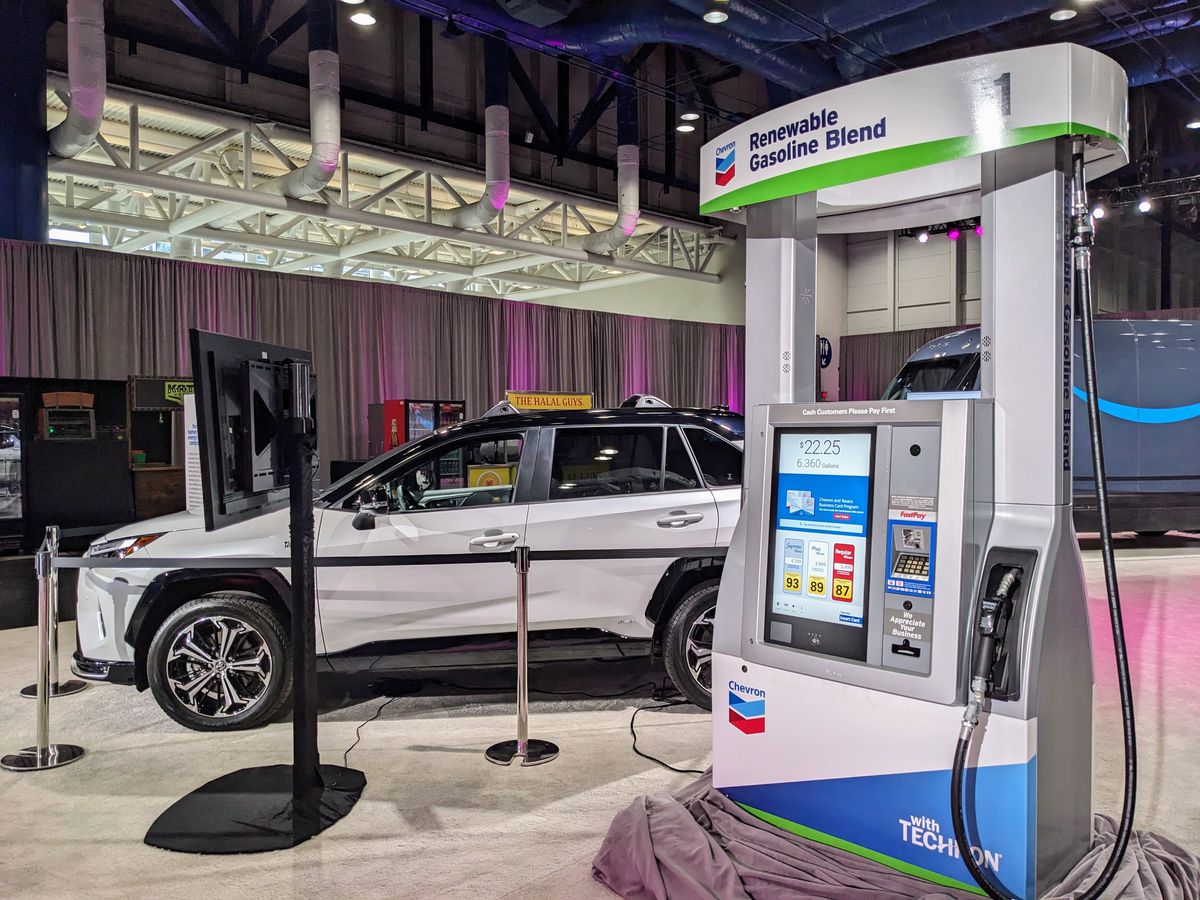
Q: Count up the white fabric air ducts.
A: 4